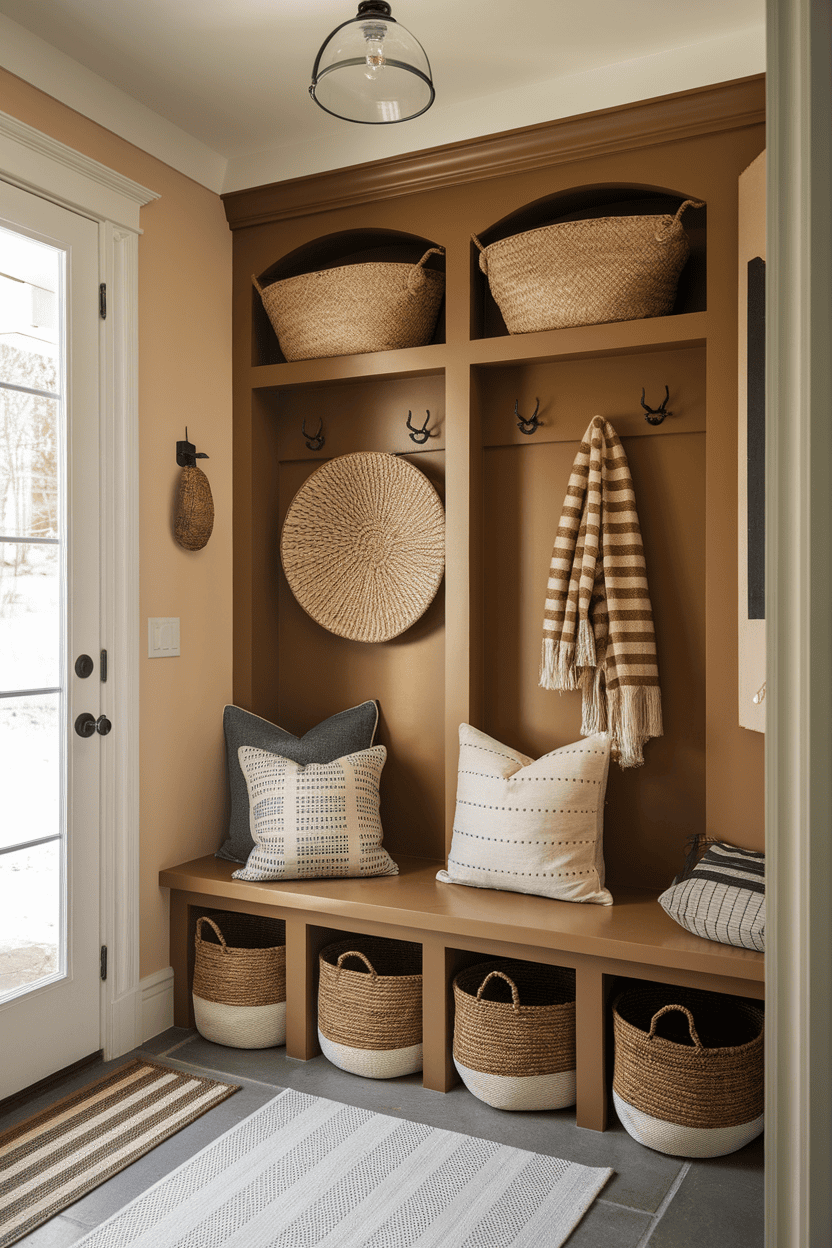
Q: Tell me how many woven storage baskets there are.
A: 6